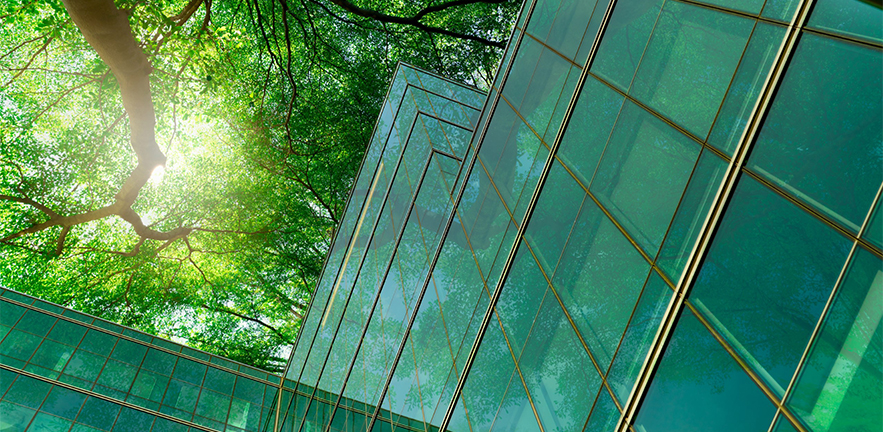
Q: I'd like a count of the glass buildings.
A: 2